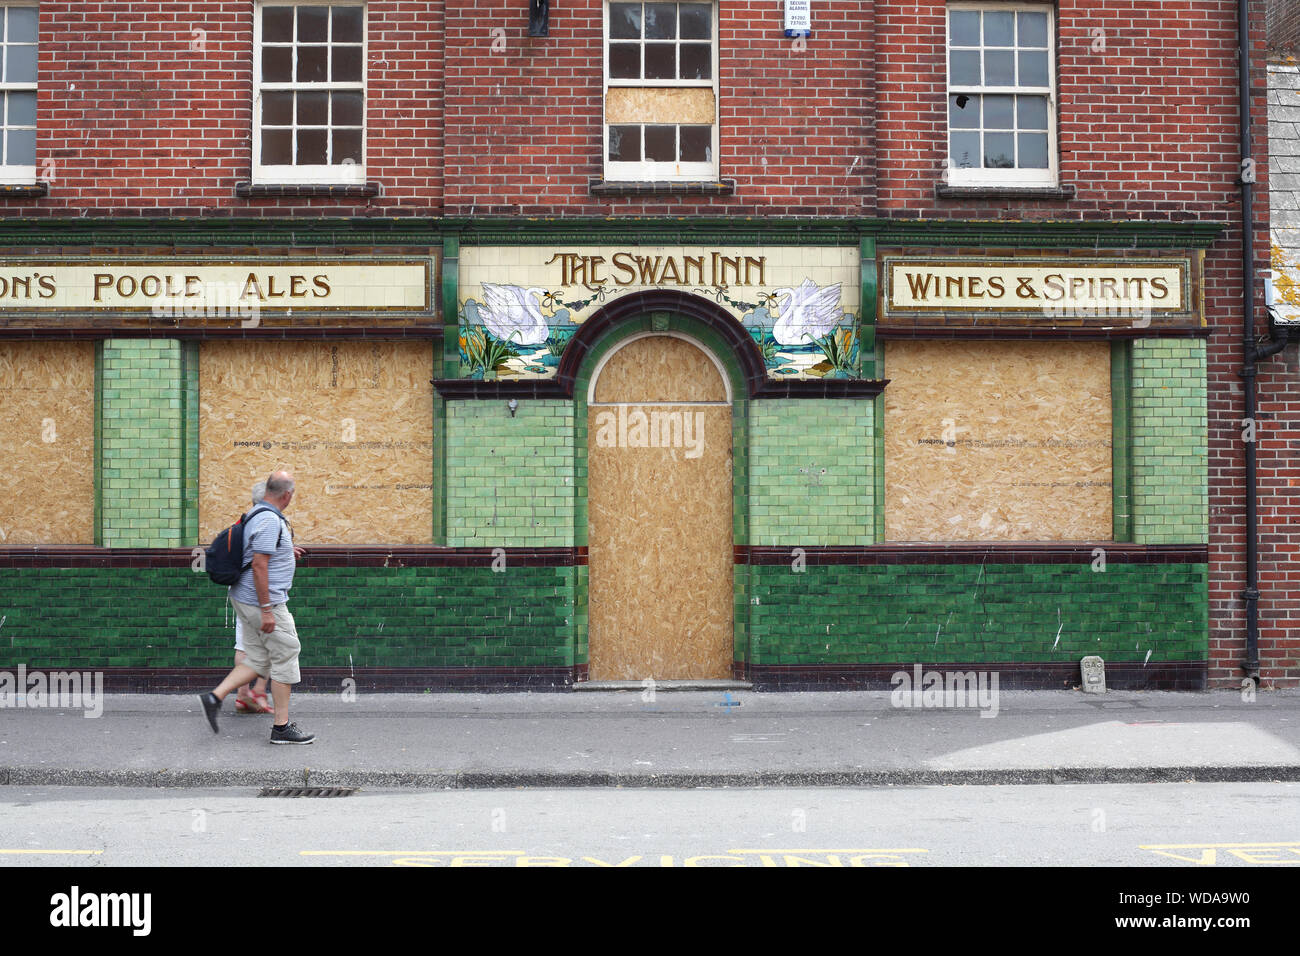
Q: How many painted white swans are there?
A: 2